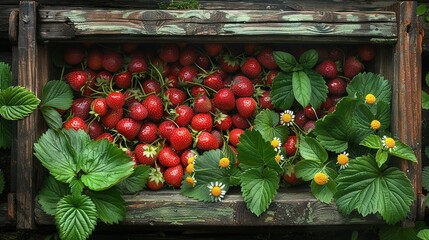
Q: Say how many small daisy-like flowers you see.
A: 13